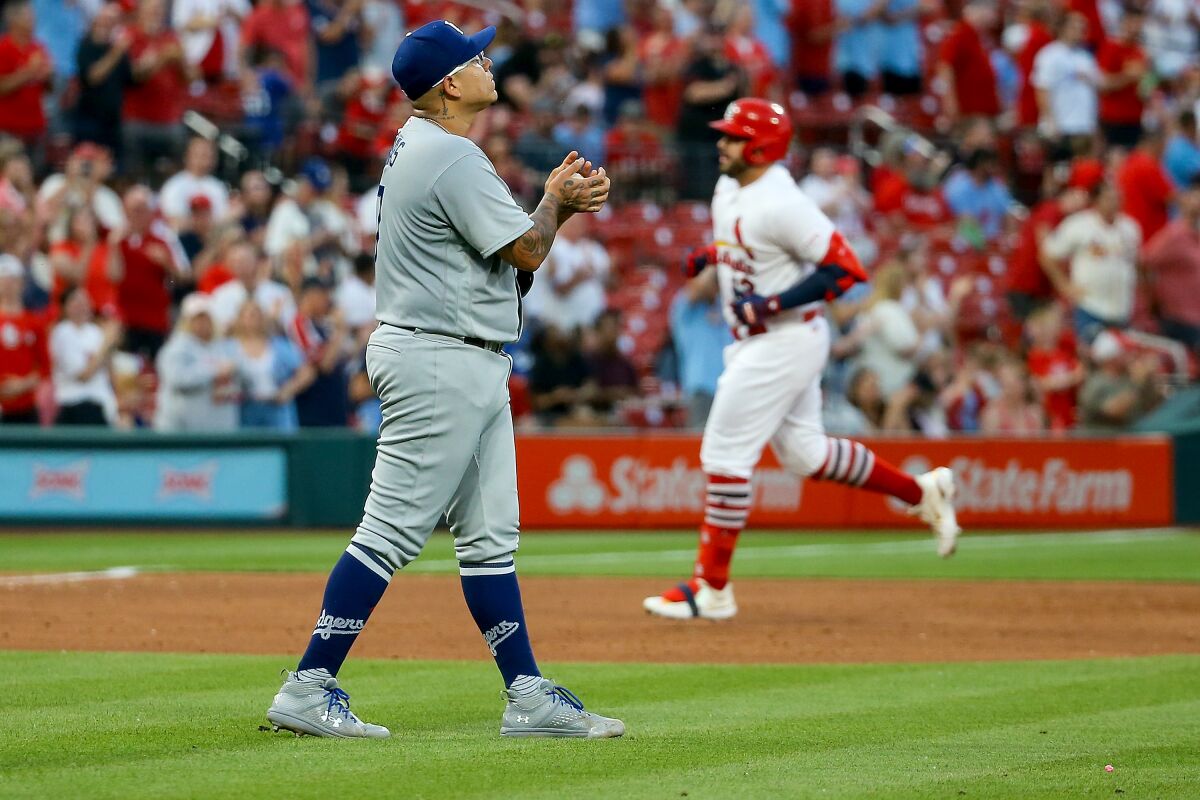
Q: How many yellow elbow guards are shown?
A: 0